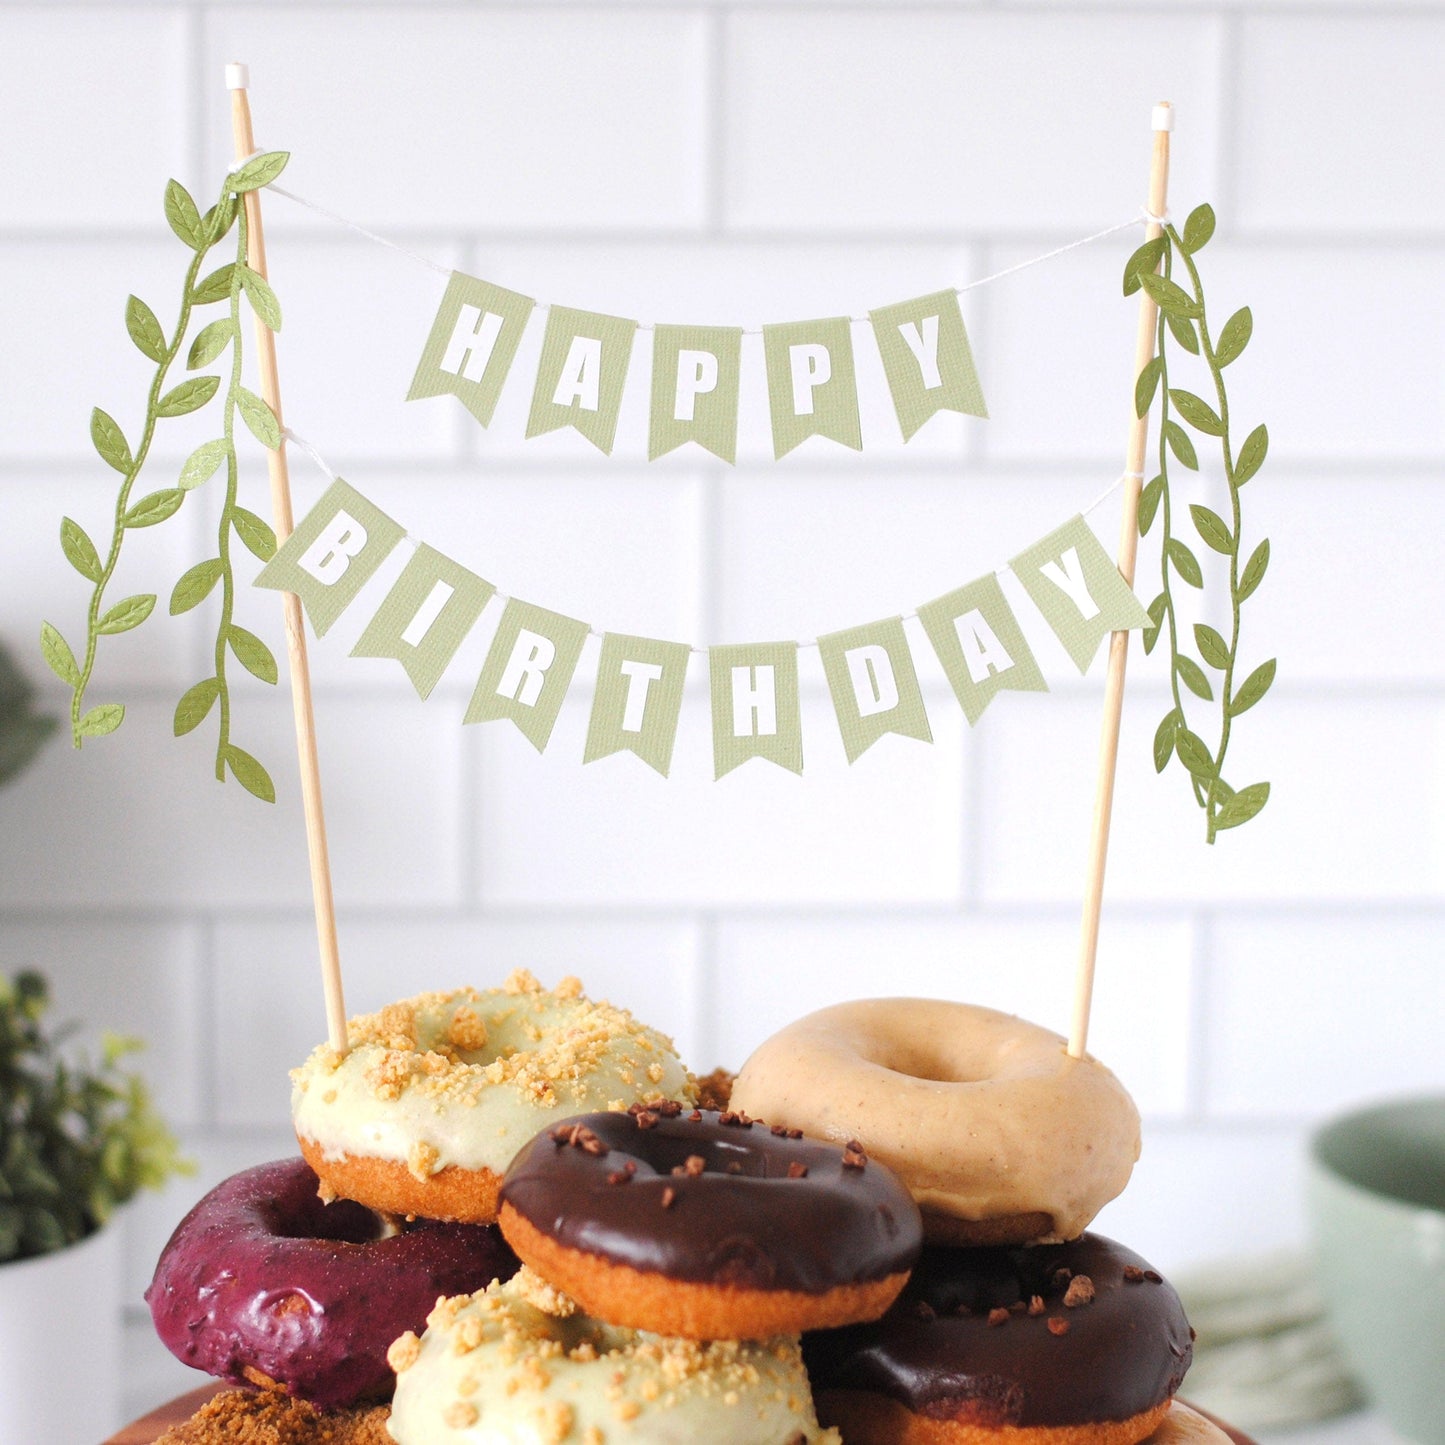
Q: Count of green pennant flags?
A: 13